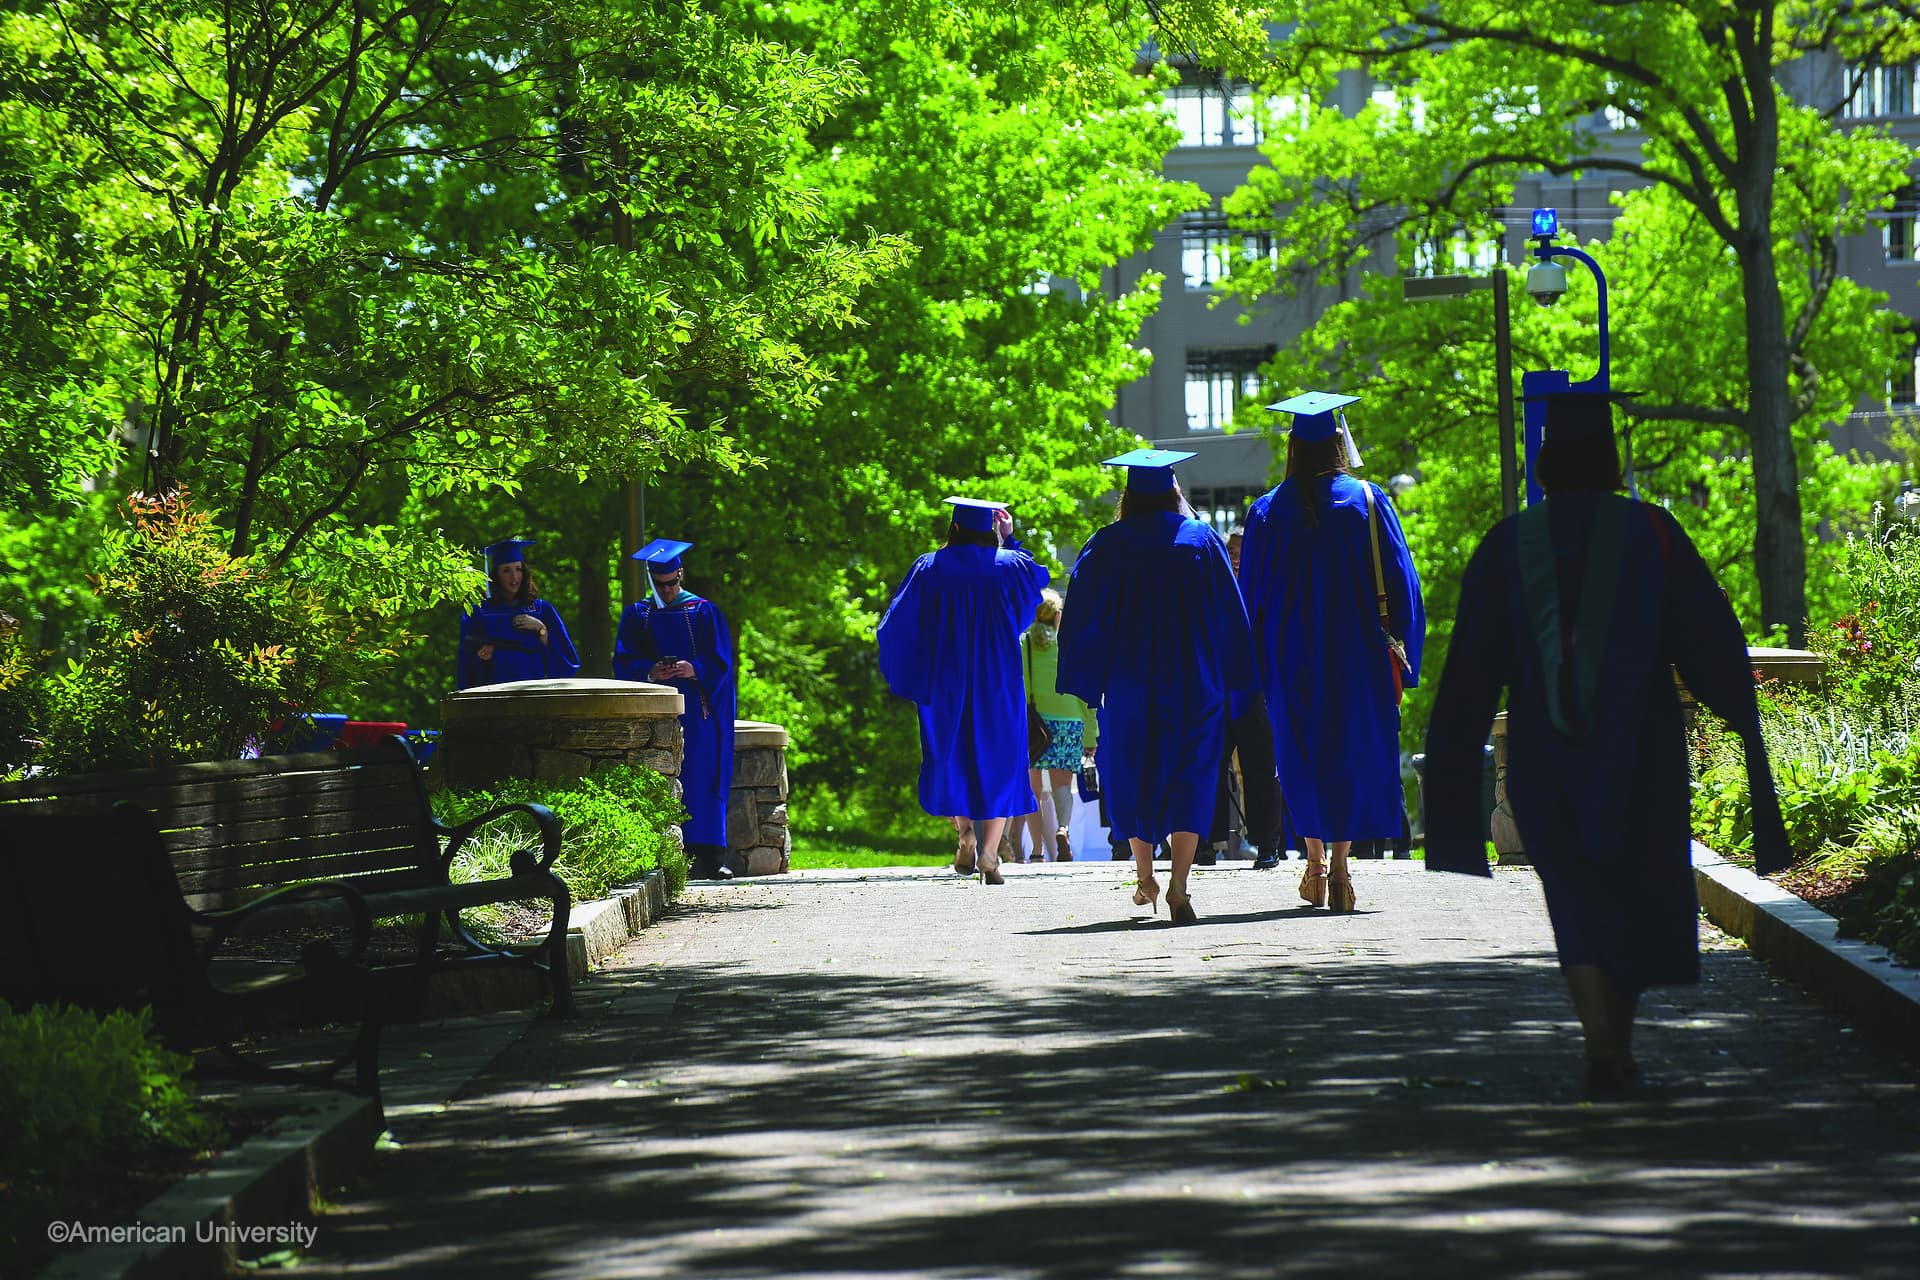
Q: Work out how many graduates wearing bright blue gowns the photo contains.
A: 5